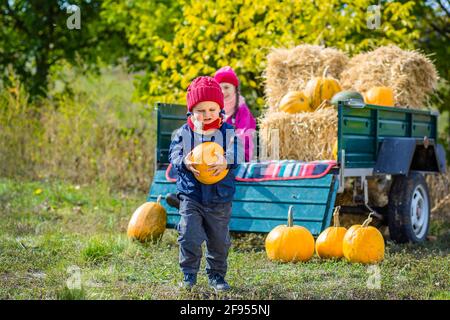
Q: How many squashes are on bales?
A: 4